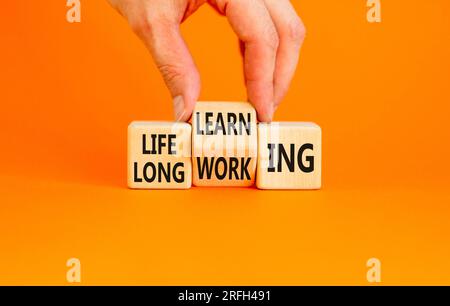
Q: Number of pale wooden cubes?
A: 3